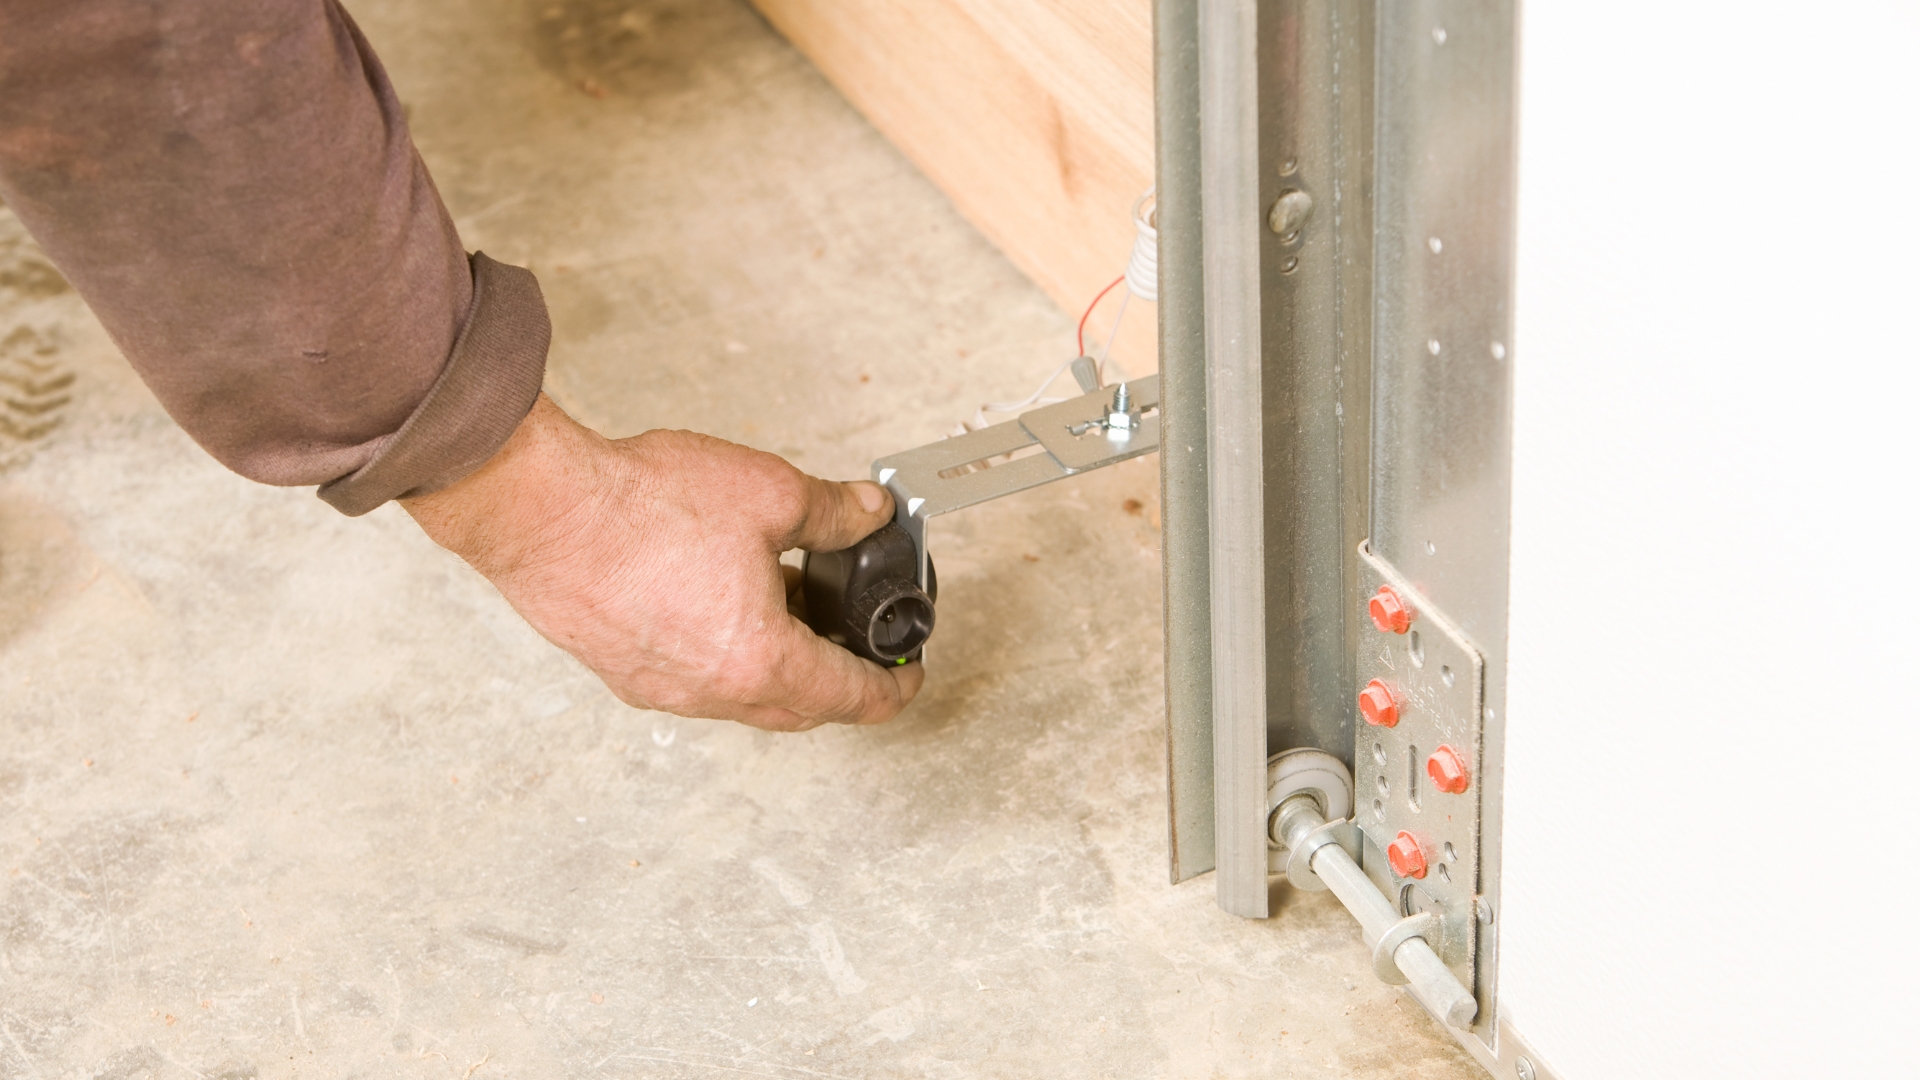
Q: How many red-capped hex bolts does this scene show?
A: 4